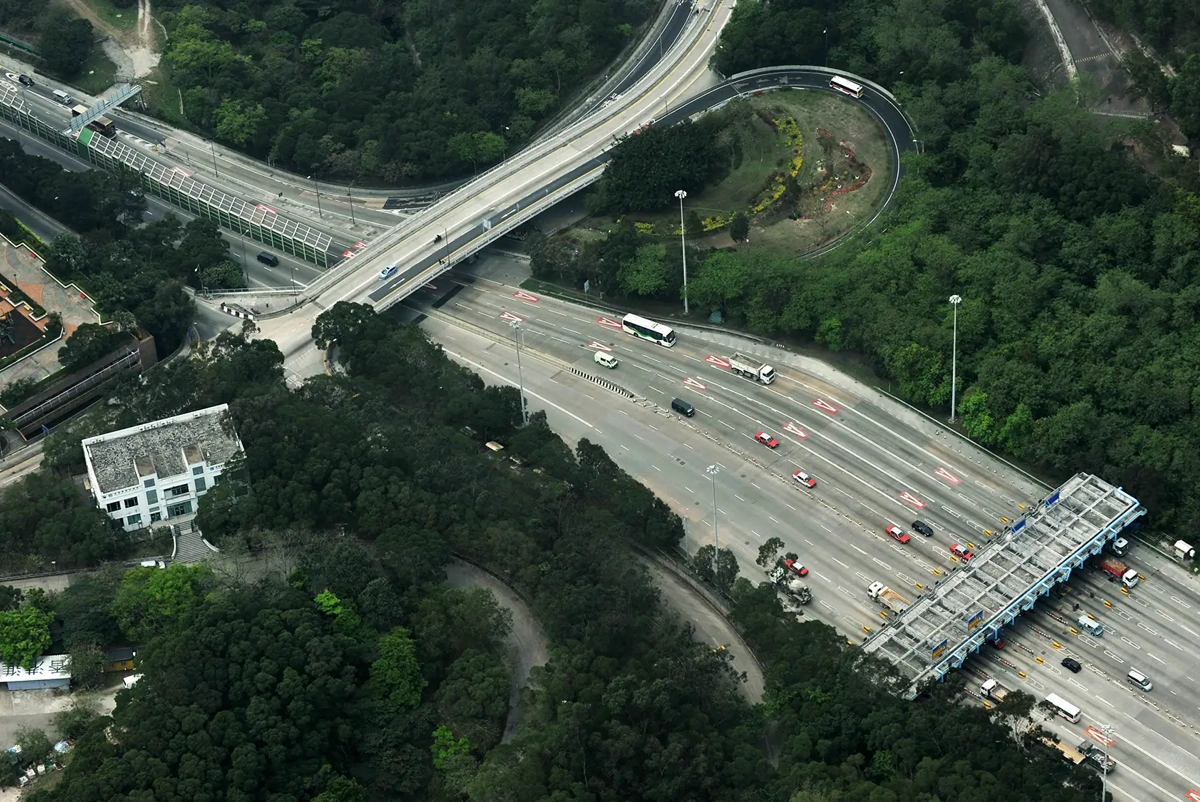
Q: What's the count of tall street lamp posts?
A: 5